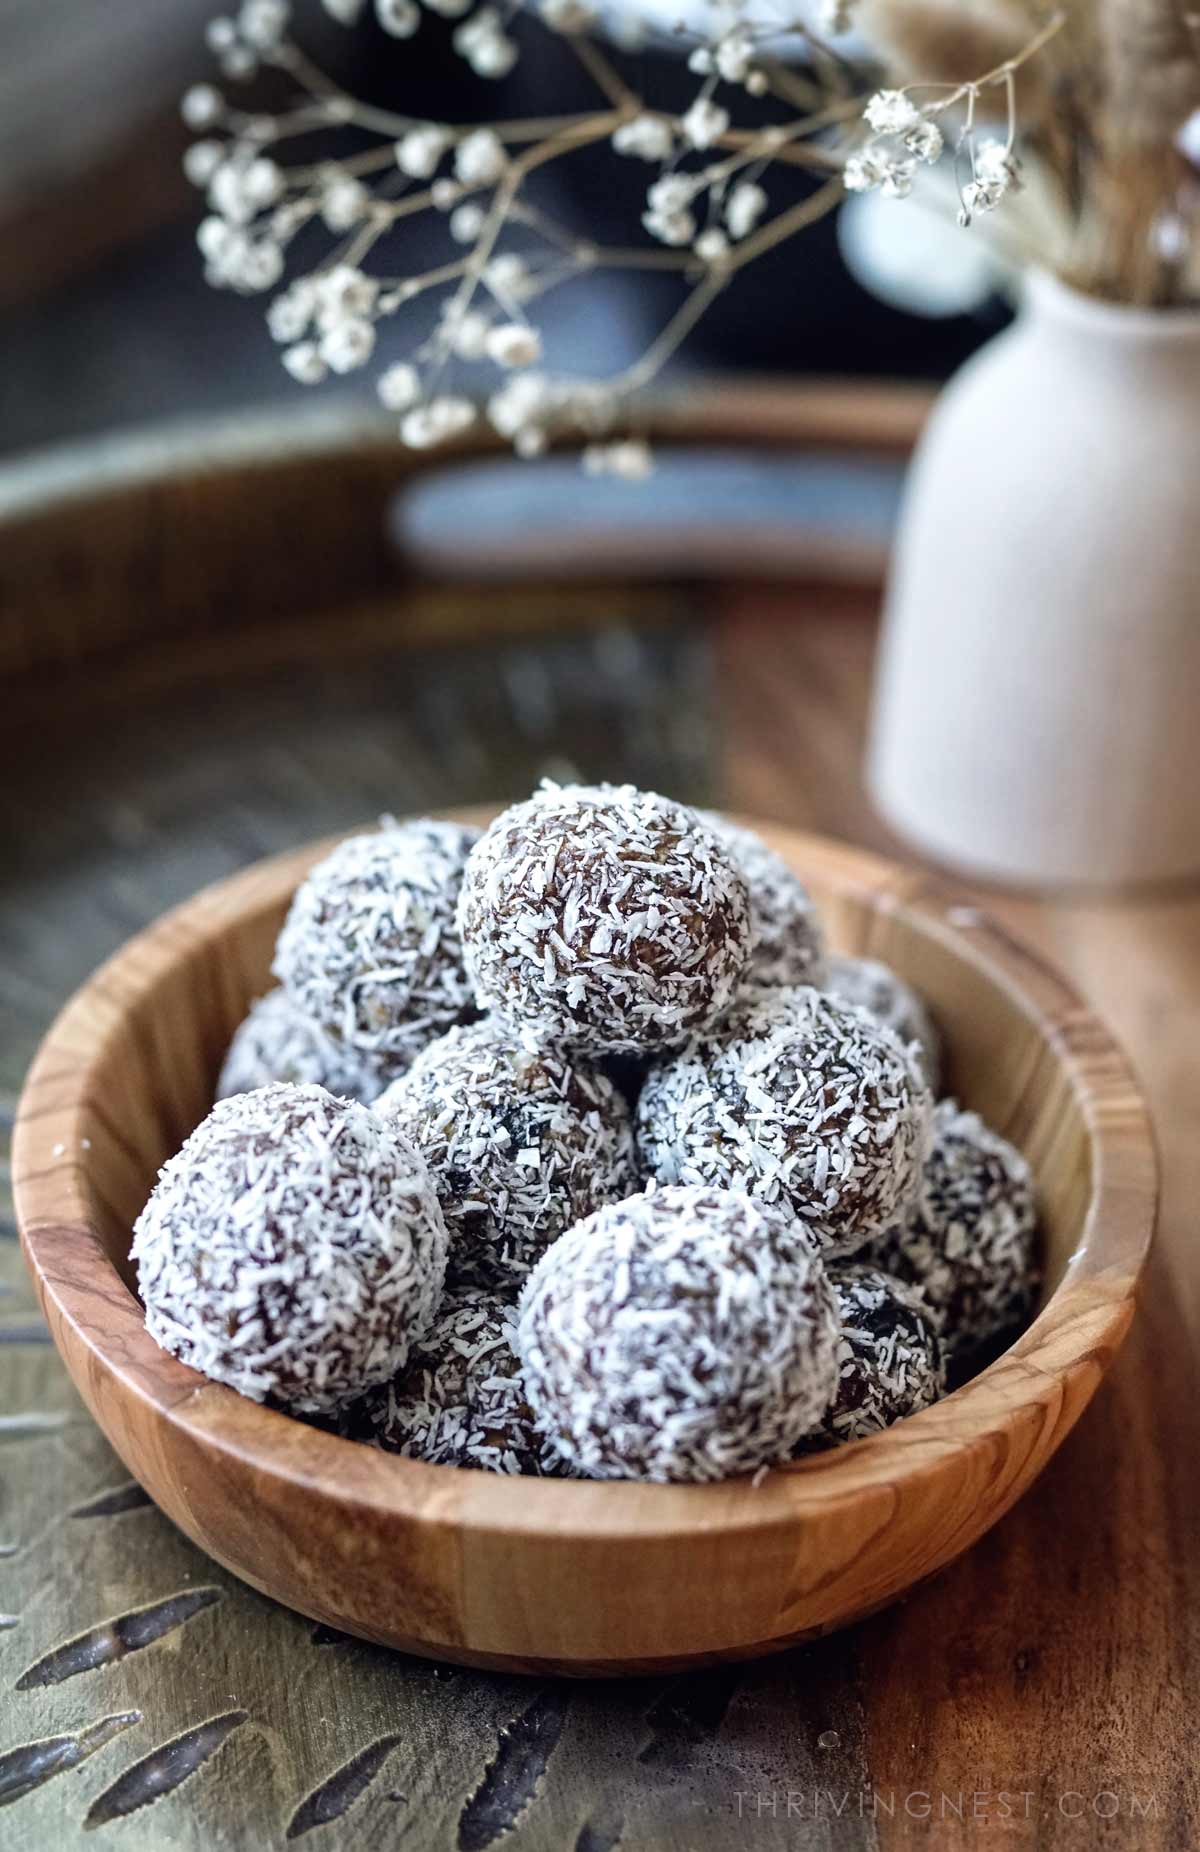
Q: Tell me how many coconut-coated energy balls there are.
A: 12